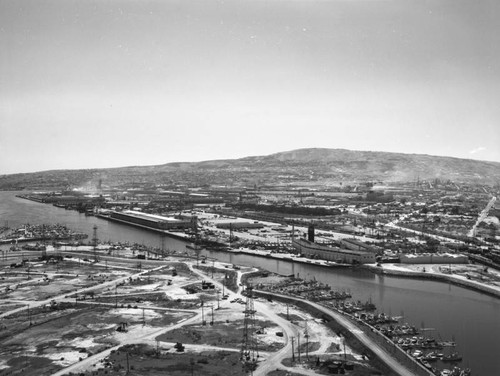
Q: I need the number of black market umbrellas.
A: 0